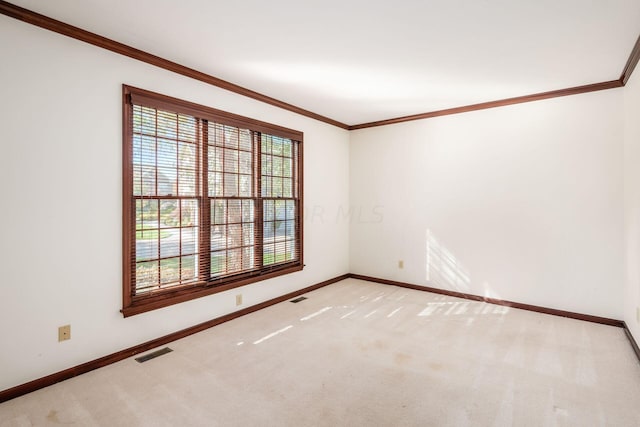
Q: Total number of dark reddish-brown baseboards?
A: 3